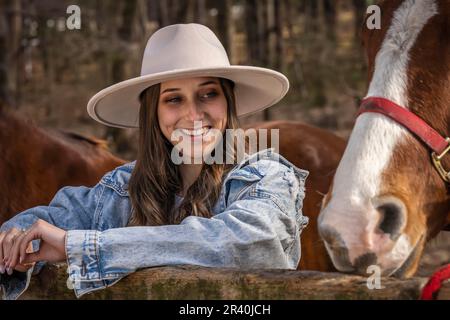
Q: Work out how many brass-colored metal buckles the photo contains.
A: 1